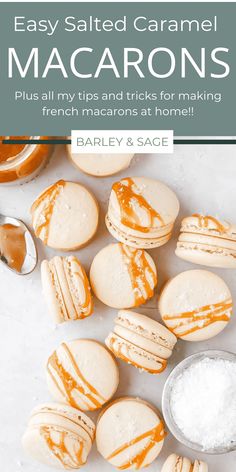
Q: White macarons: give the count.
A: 12